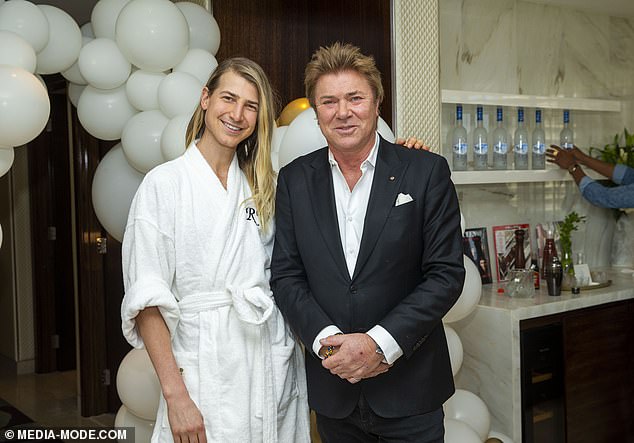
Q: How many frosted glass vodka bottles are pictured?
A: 6